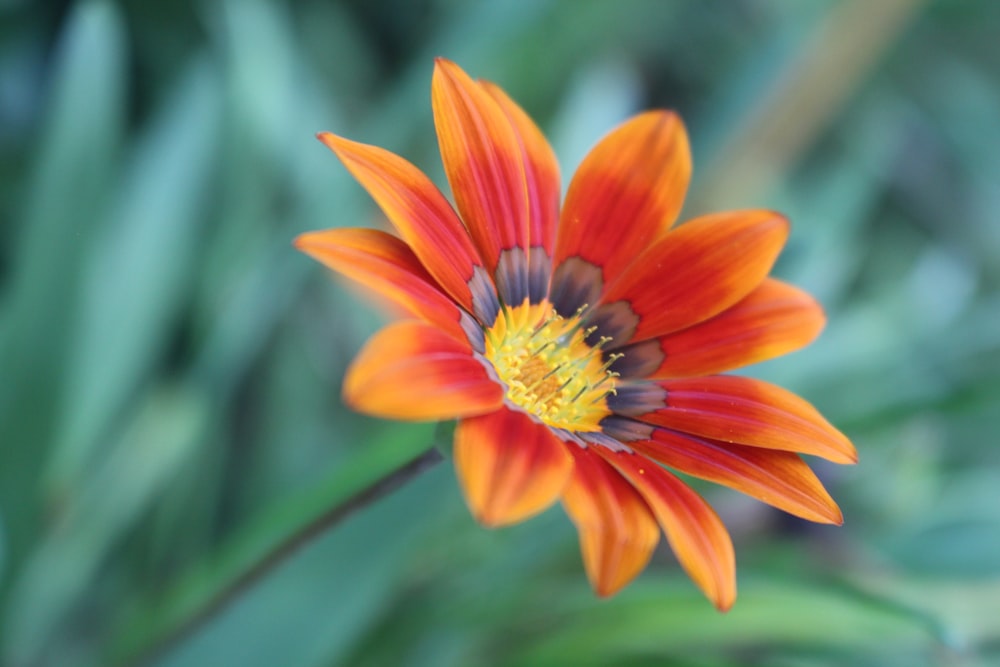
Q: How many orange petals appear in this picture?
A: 13